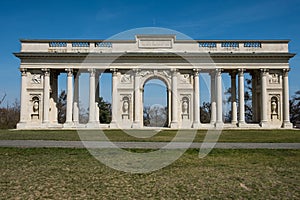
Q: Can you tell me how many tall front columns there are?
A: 12